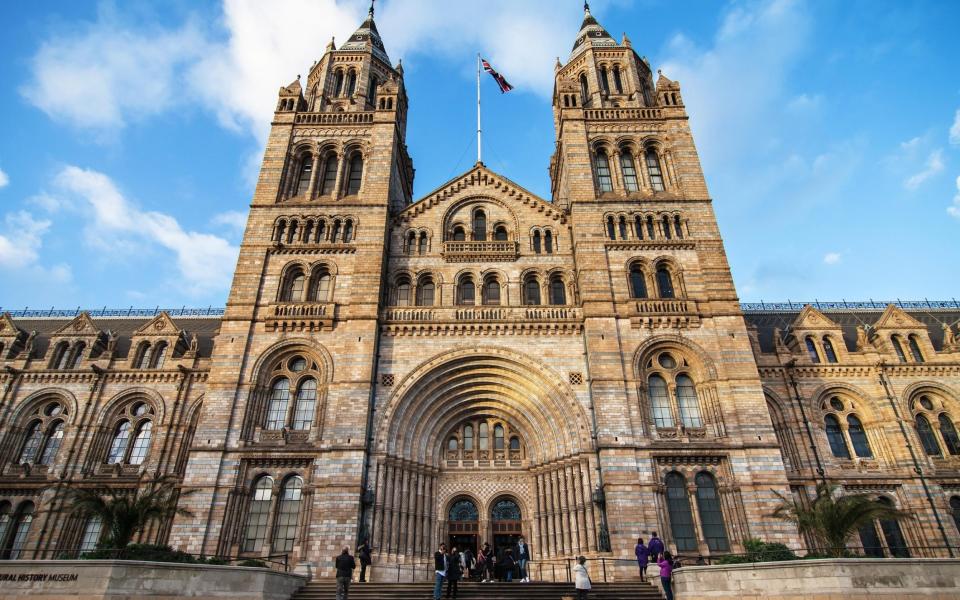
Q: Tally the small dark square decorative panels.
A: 2